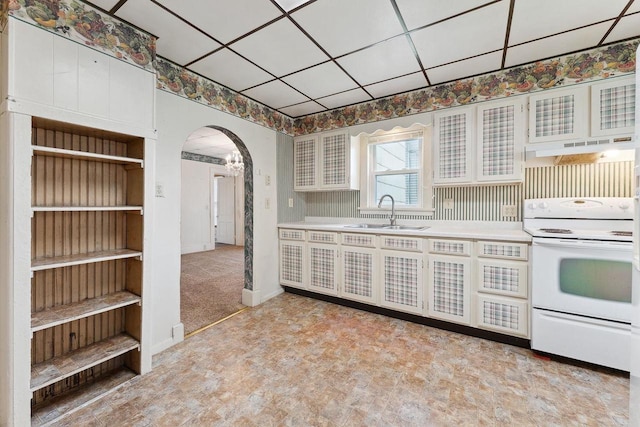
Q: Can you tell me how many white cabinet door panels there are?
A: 11